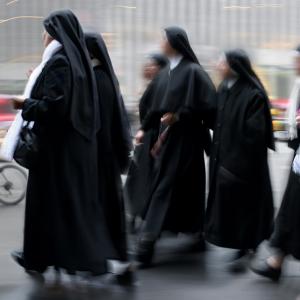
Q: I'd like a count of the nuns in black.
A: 6